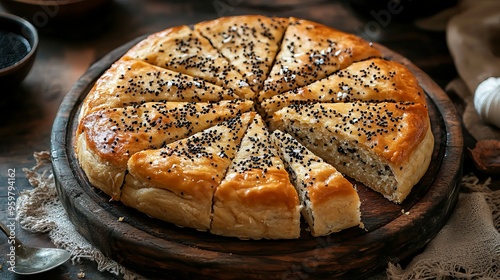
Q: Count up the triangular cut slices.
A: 10